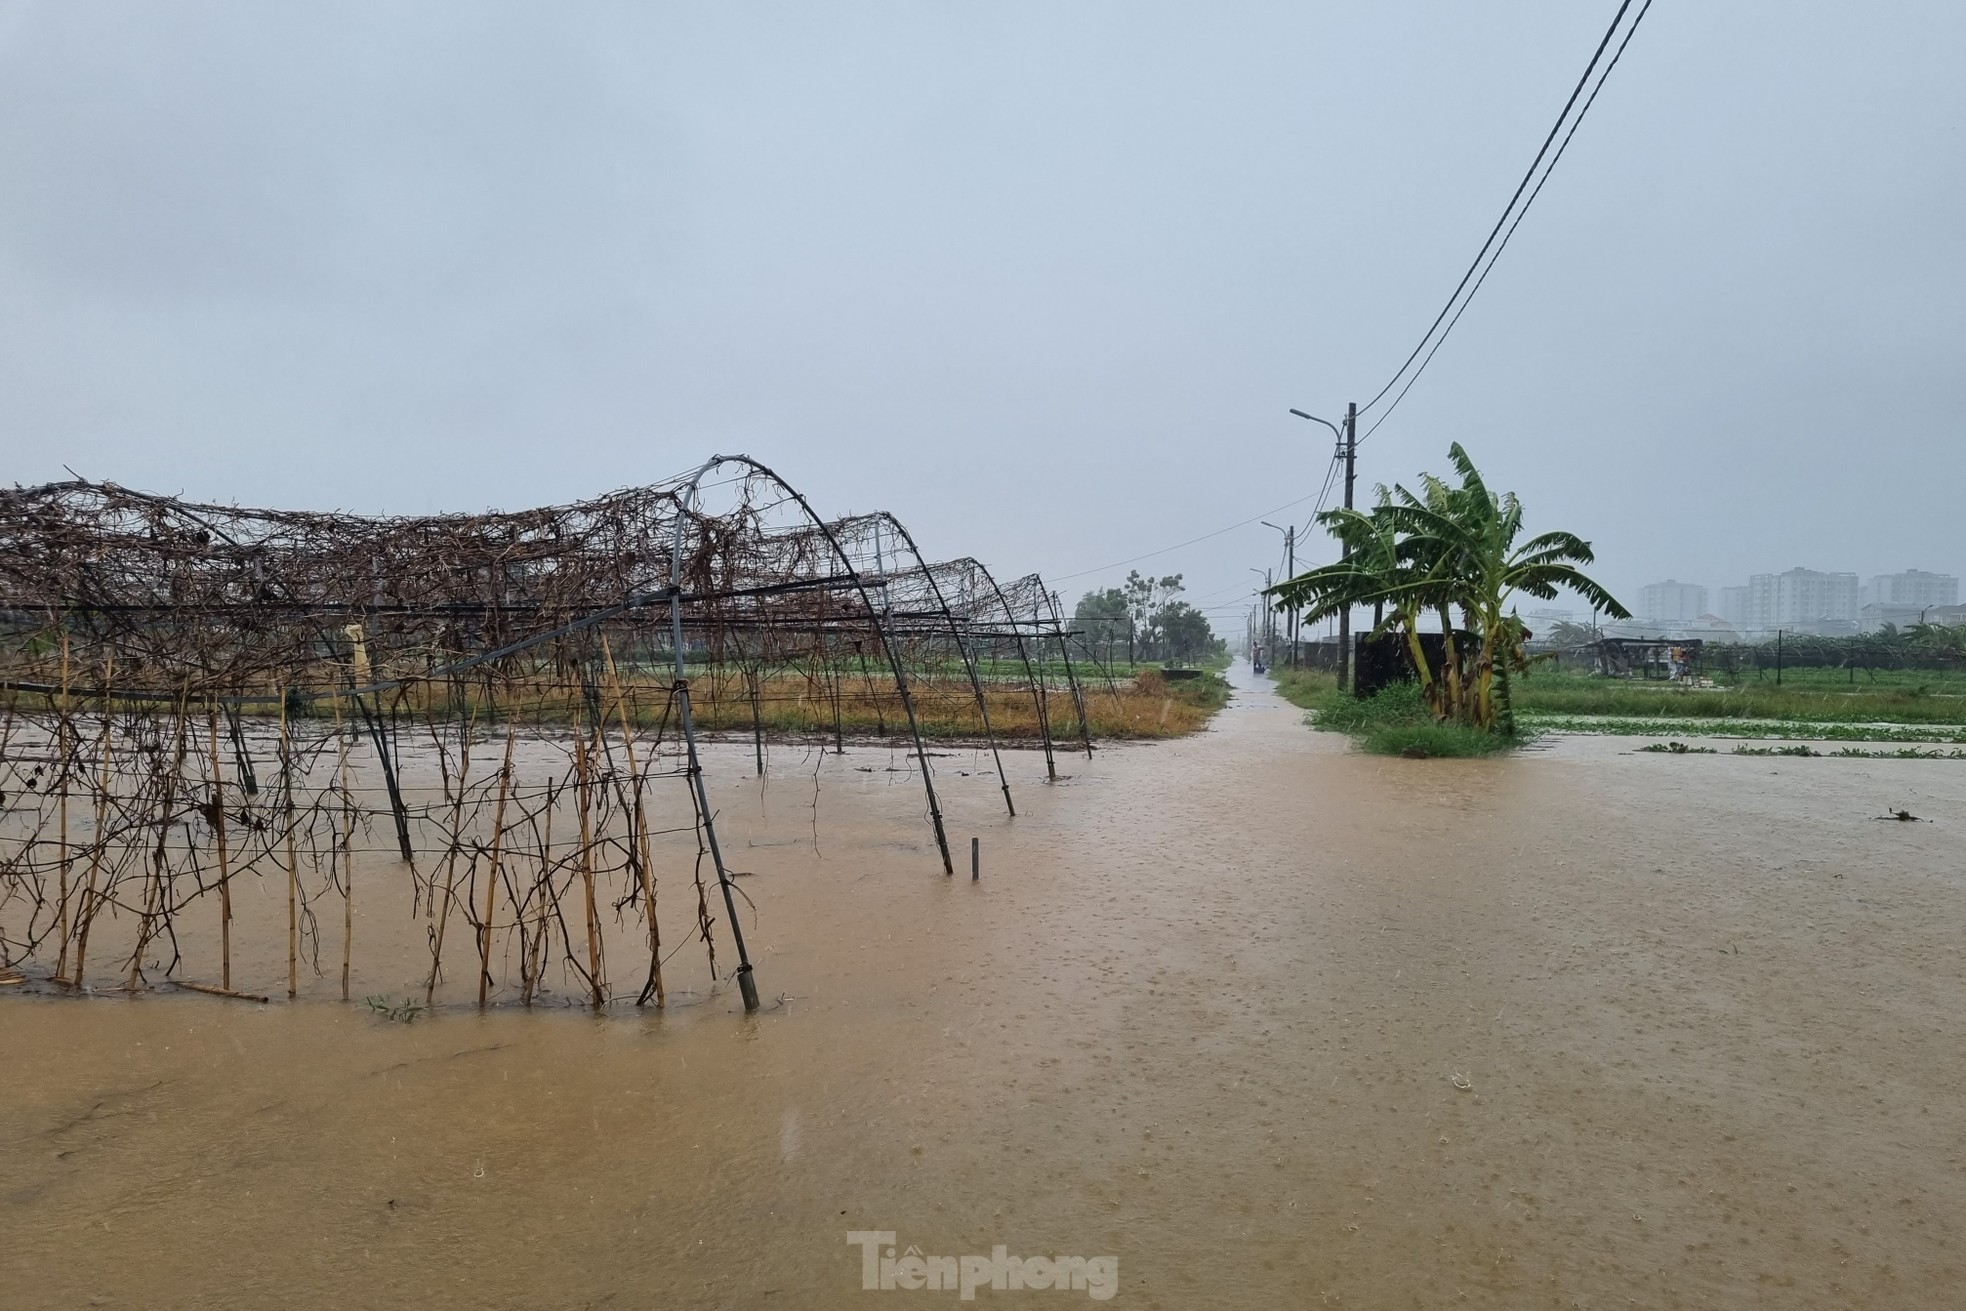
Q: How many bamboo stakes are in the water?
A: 11